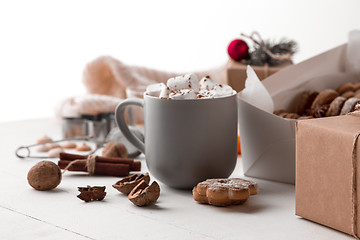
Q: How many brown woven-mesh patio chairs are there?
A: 0